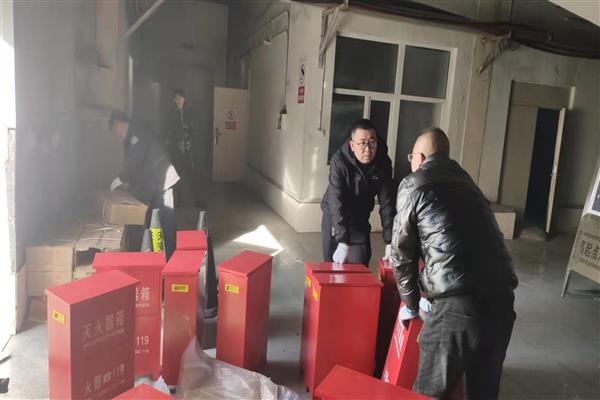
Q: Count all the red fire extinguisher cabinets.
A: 11